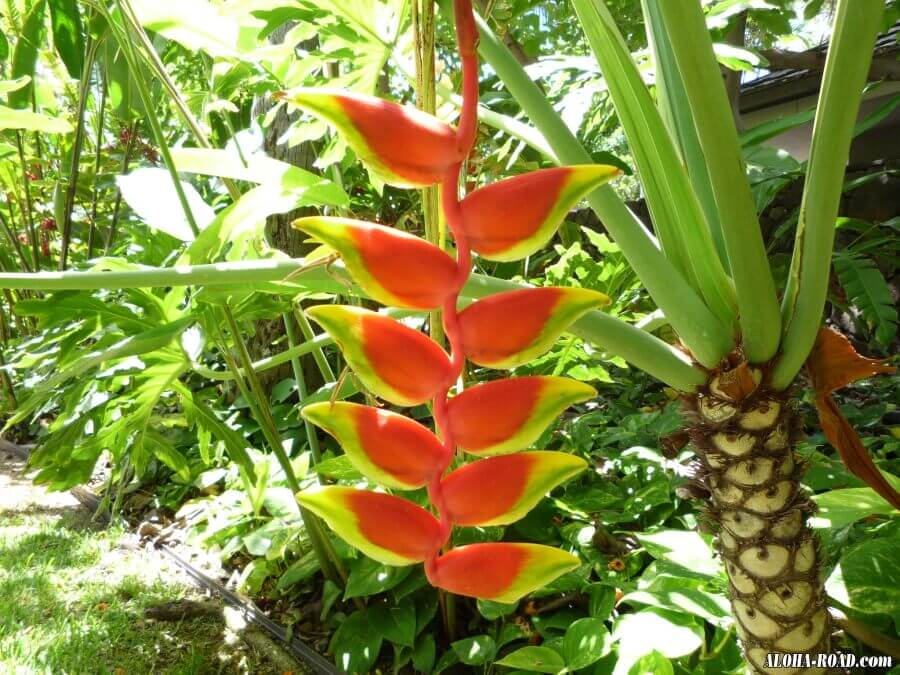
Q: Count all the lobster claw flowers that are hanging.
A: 10